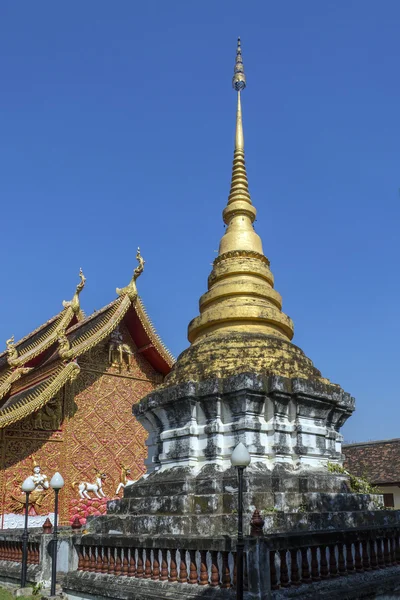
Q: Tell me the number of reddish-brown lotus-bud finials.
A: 3